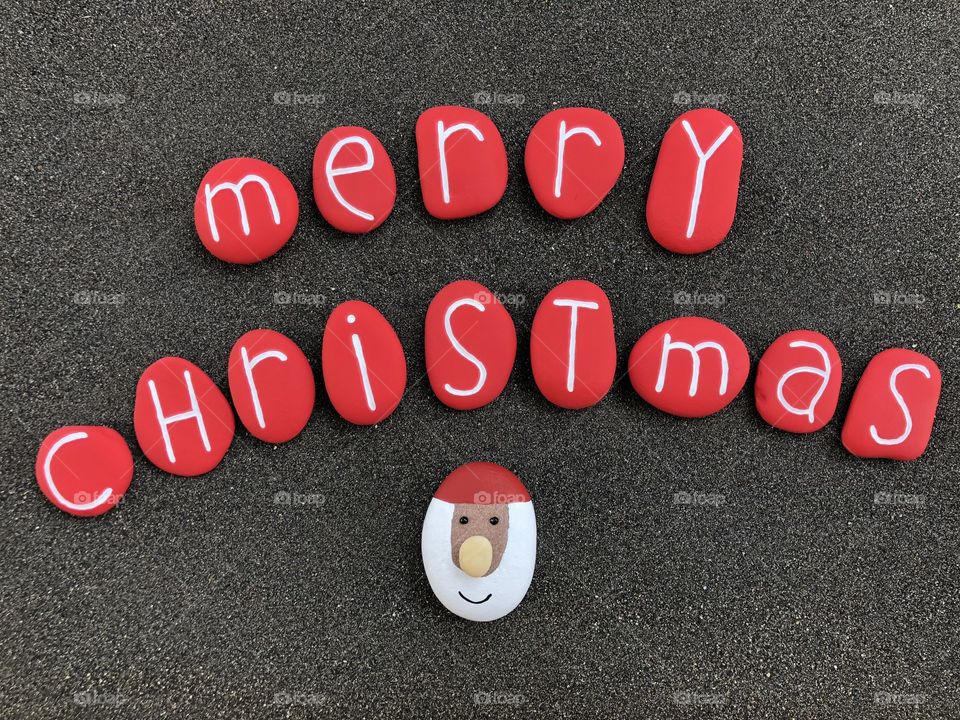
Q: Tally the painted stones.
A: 15